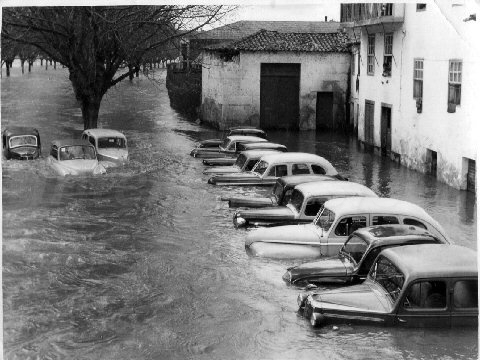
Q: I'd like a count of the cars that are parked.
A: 13